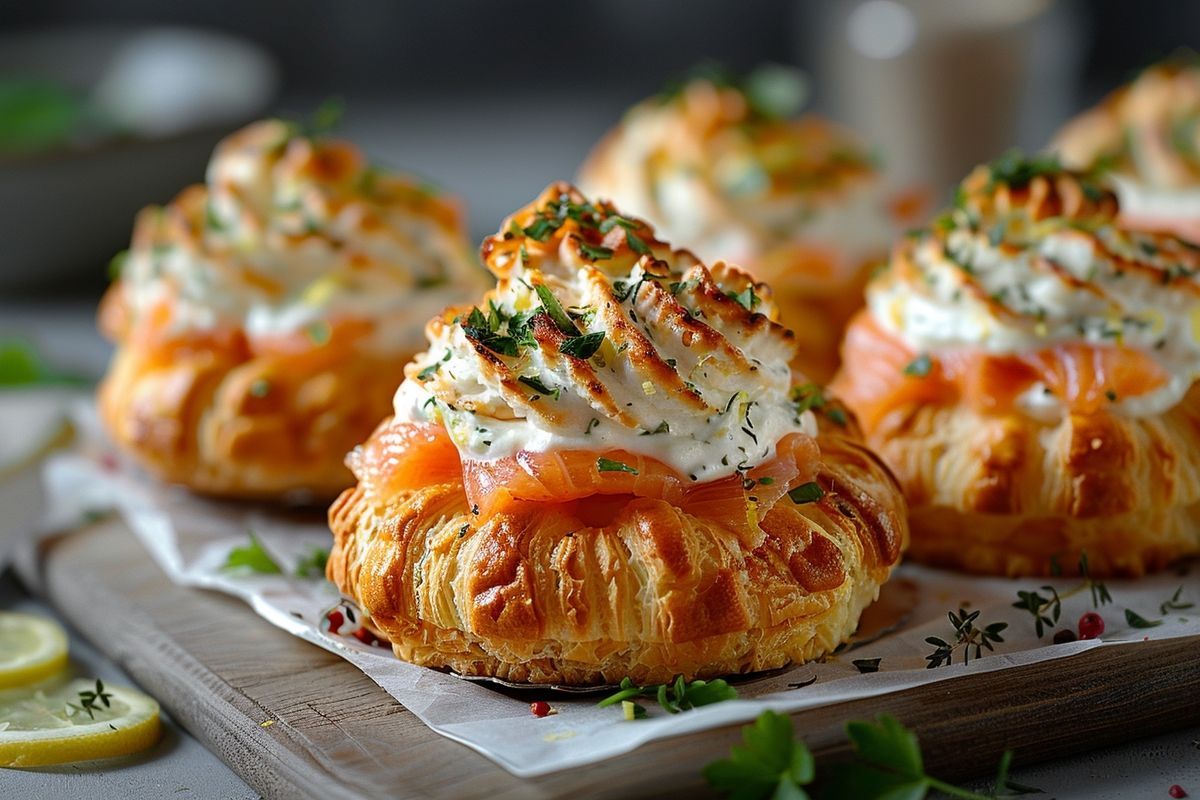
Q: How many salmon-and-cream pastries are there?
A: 5